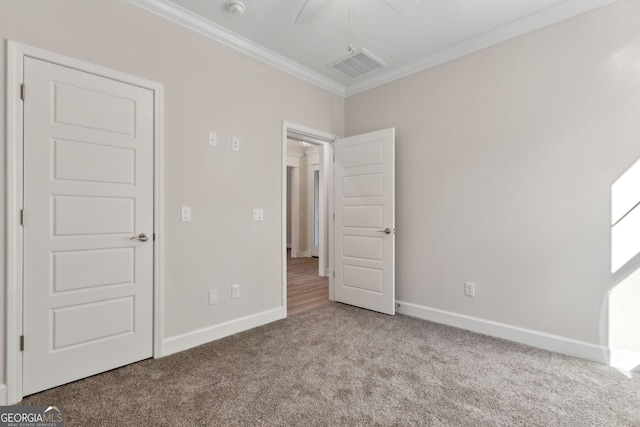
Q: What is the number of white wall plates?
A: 7